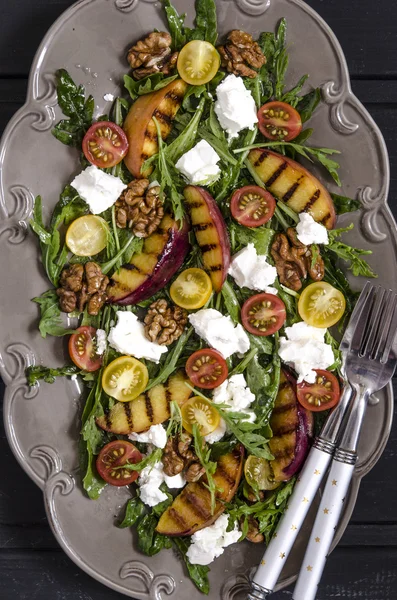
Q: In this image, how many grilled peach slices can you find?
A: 7